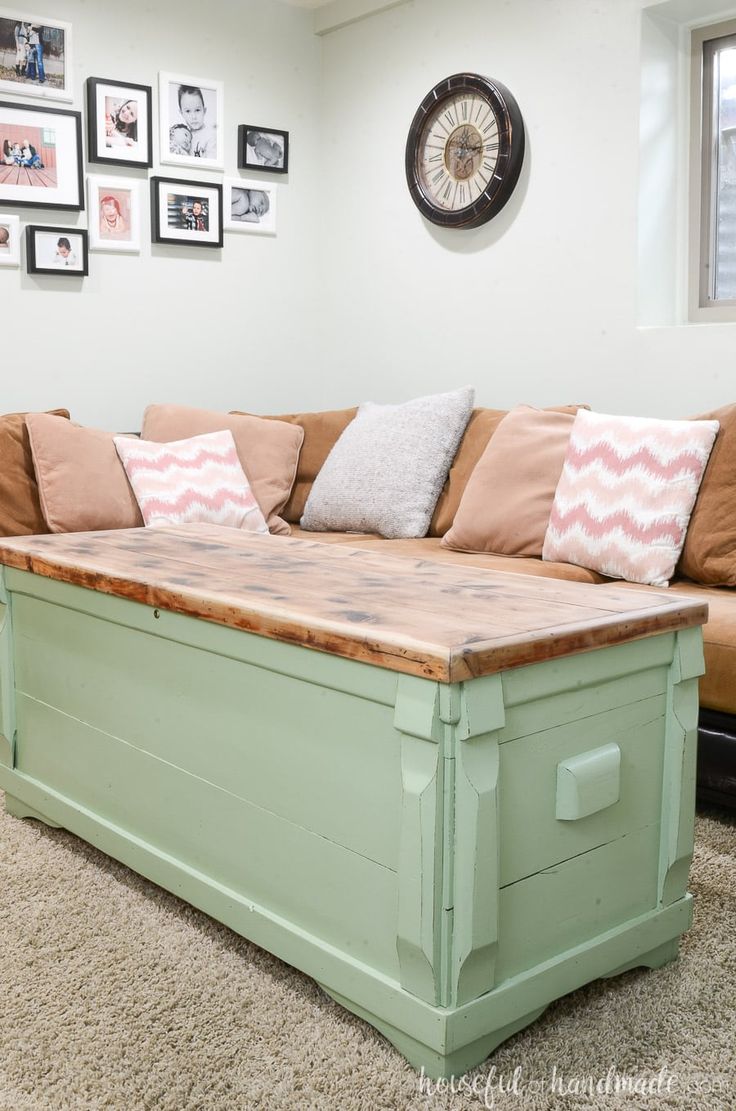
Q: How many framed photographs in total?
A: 10